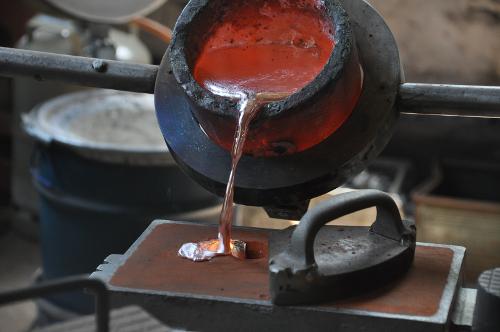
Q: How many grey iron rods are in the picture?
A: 2